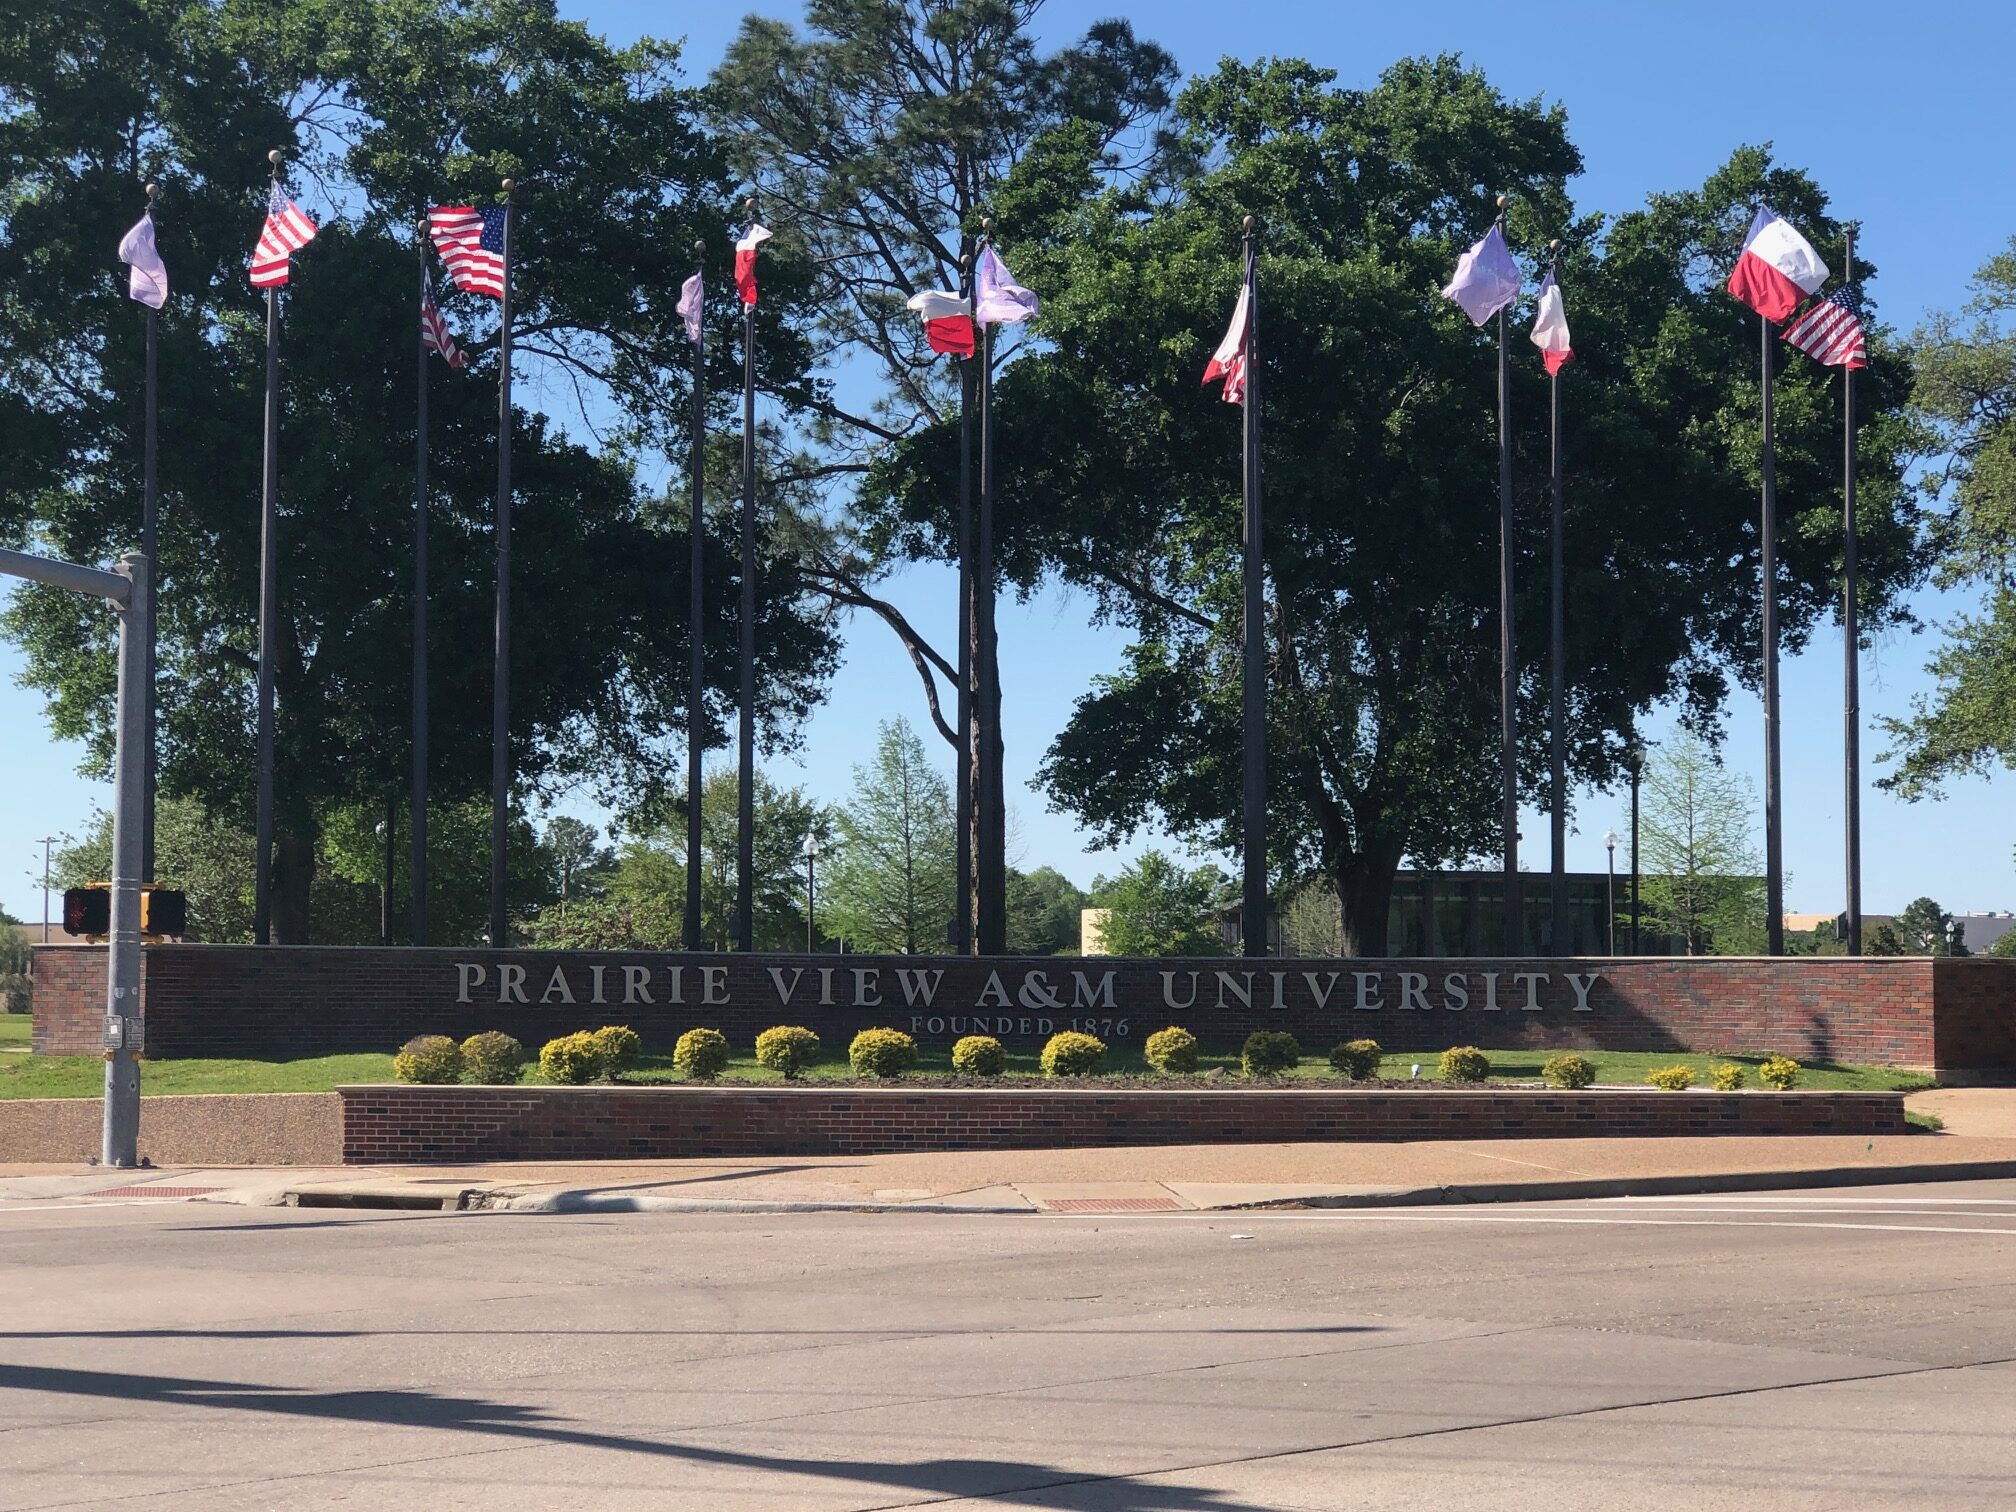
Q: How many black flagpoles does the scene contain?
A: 13